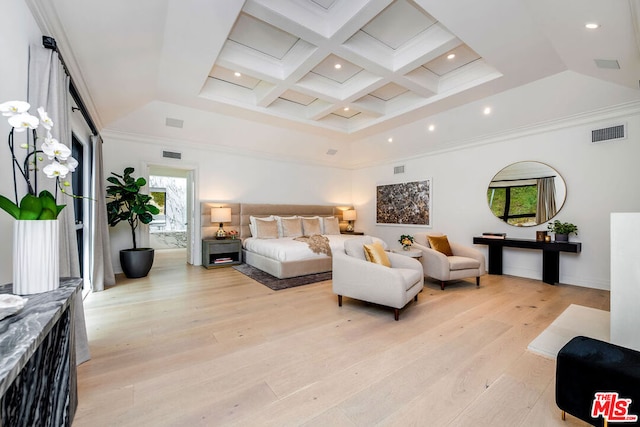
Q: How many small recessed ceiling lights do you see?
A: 8